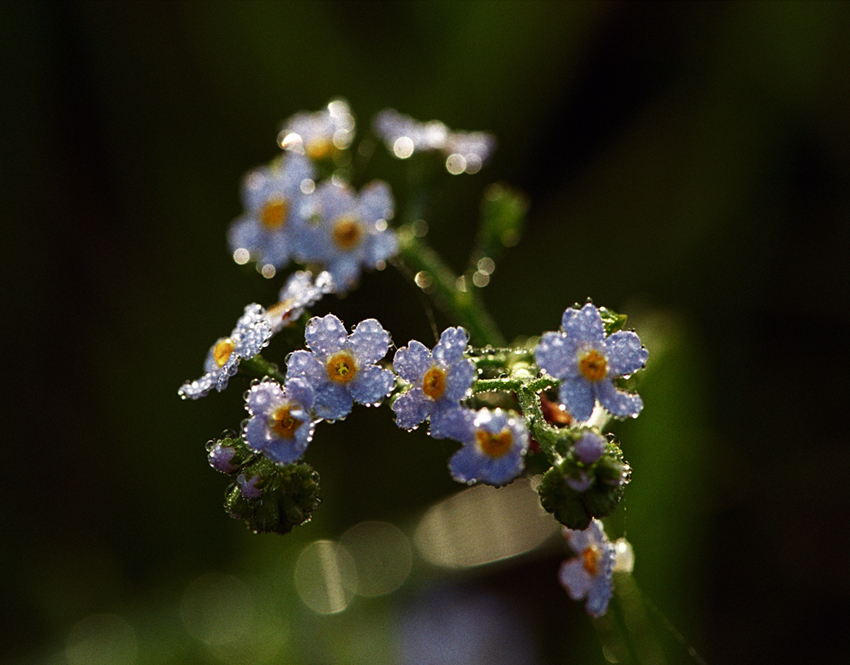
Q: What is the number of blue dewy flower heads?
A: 12